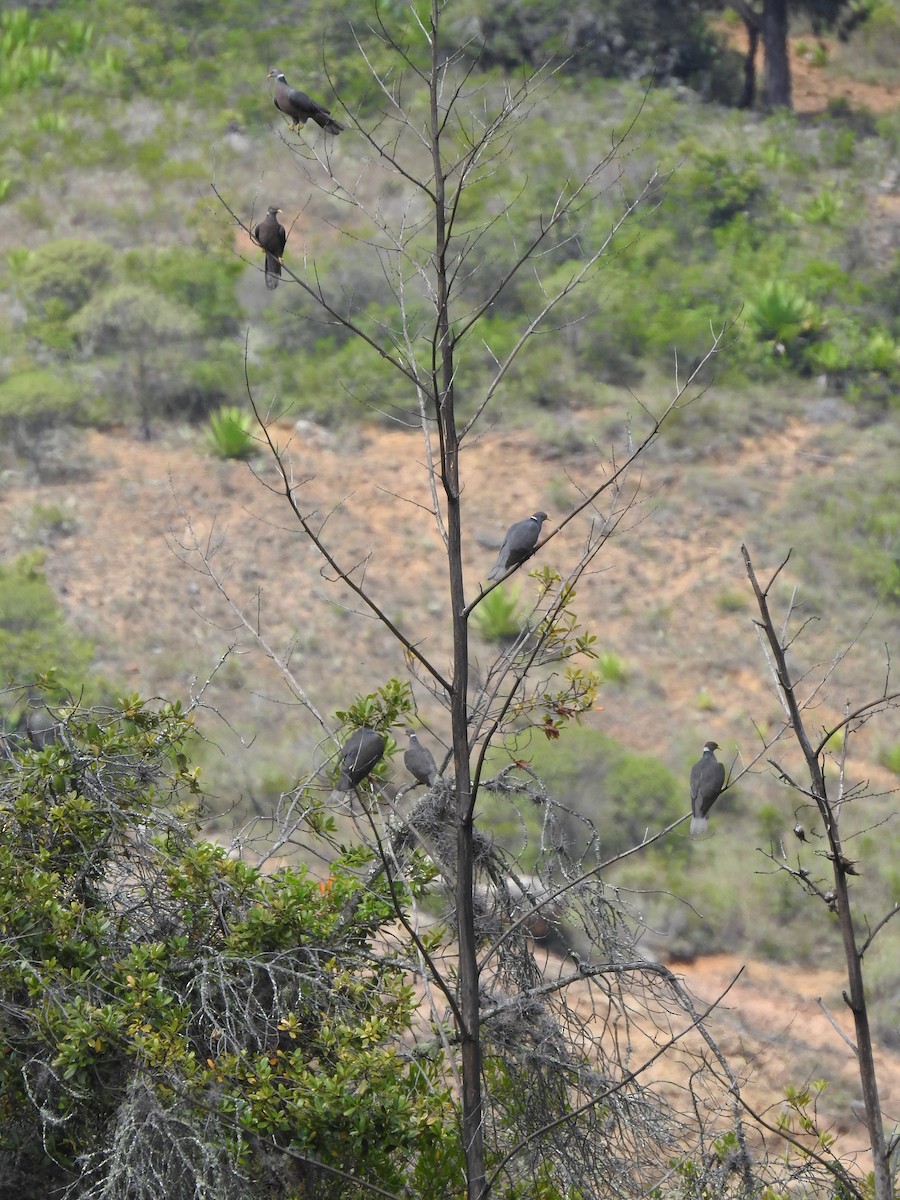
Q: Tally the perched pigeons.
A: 6